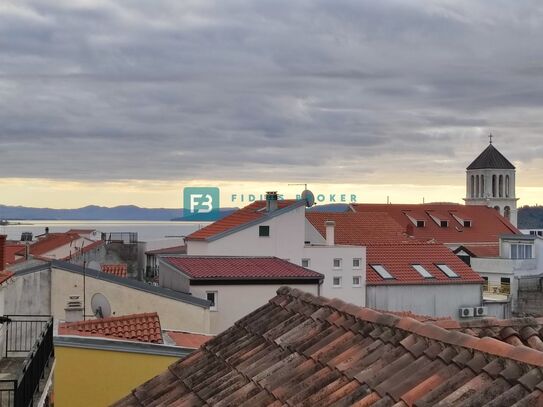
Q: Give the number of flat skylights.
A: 3